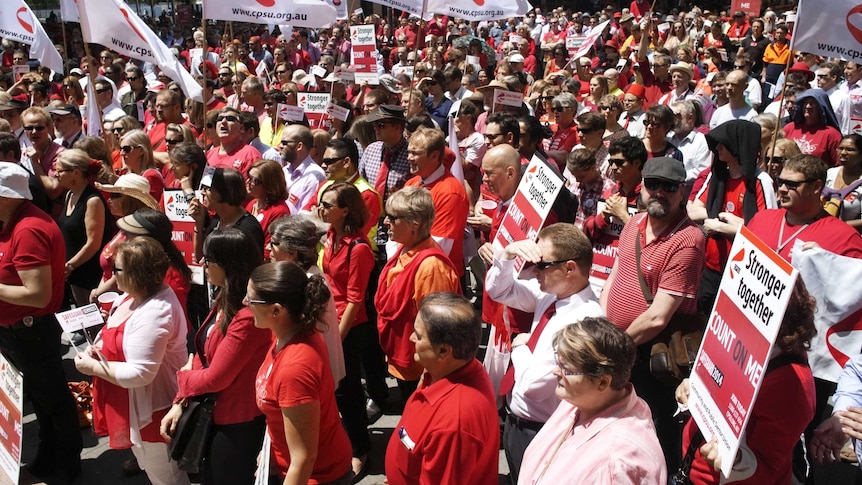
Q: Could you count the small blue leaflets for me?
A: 0